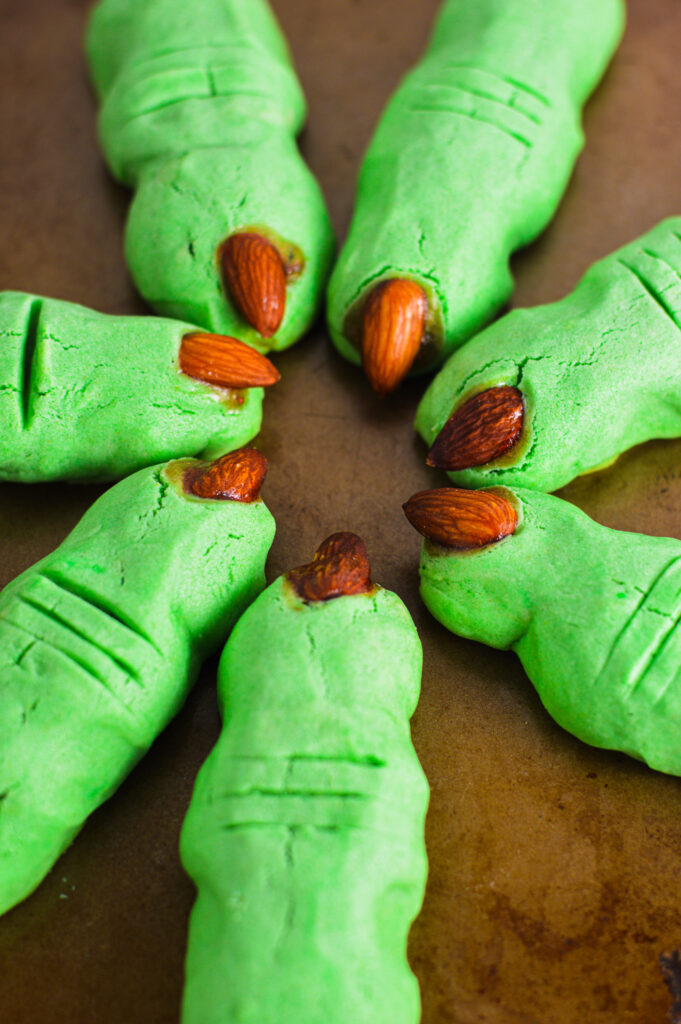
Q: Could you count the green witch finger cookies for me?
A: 7